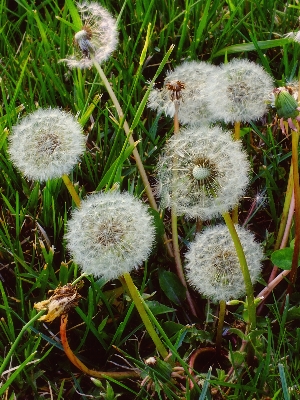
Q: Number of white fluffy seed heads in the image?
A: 7